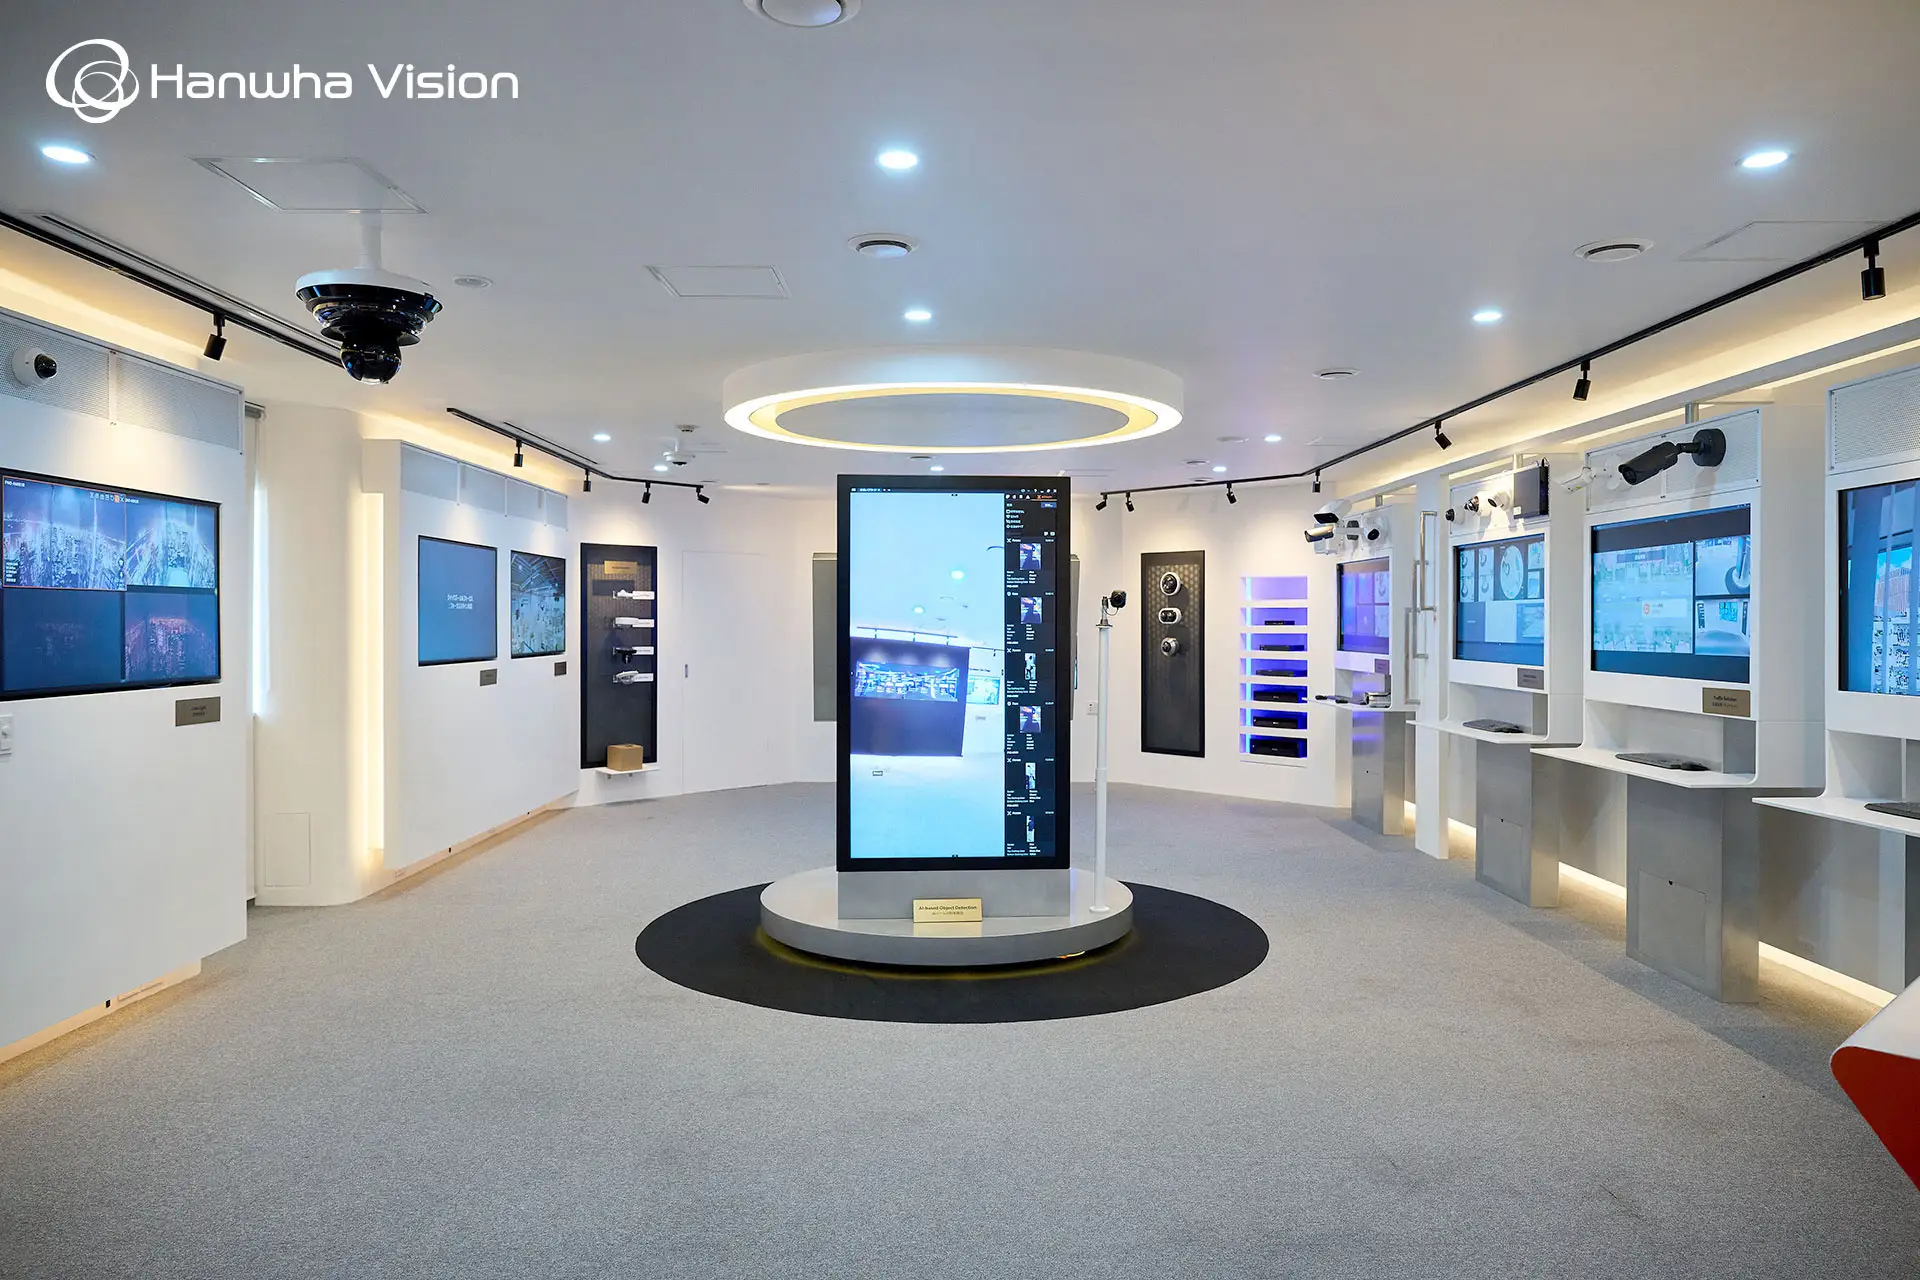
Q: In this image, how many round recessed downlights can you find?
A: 10